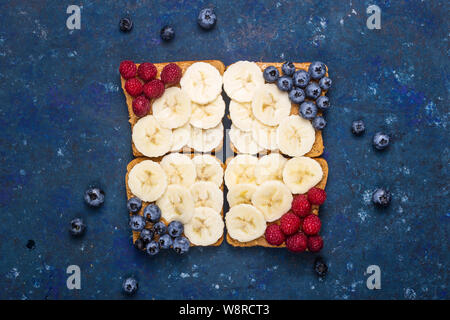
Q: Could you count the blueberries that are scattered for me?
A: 10